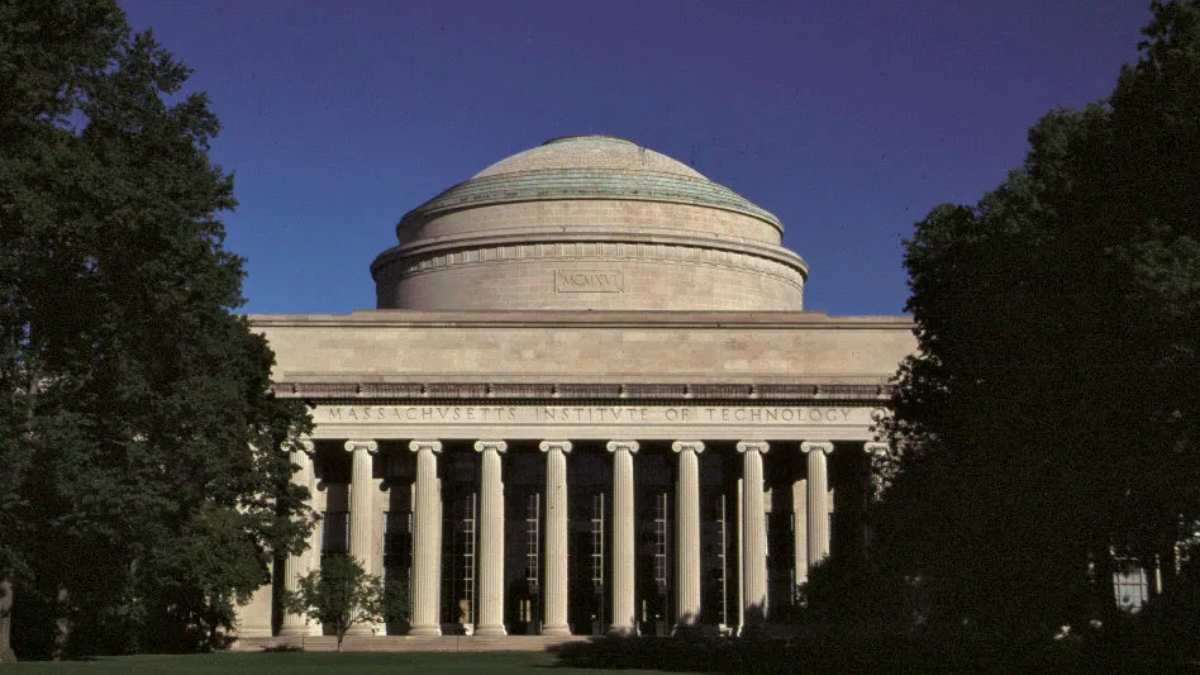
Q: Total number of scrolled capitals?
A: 10